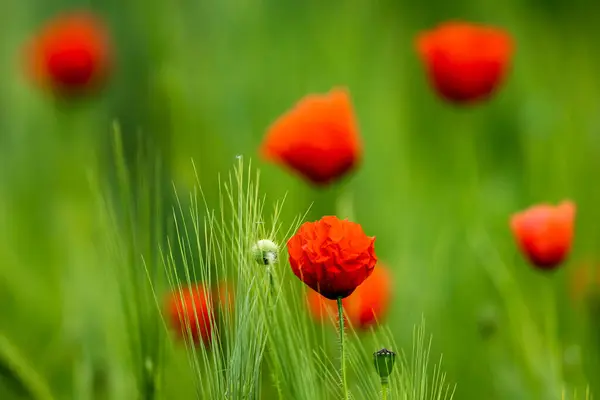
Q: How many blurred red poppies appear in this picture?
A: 6